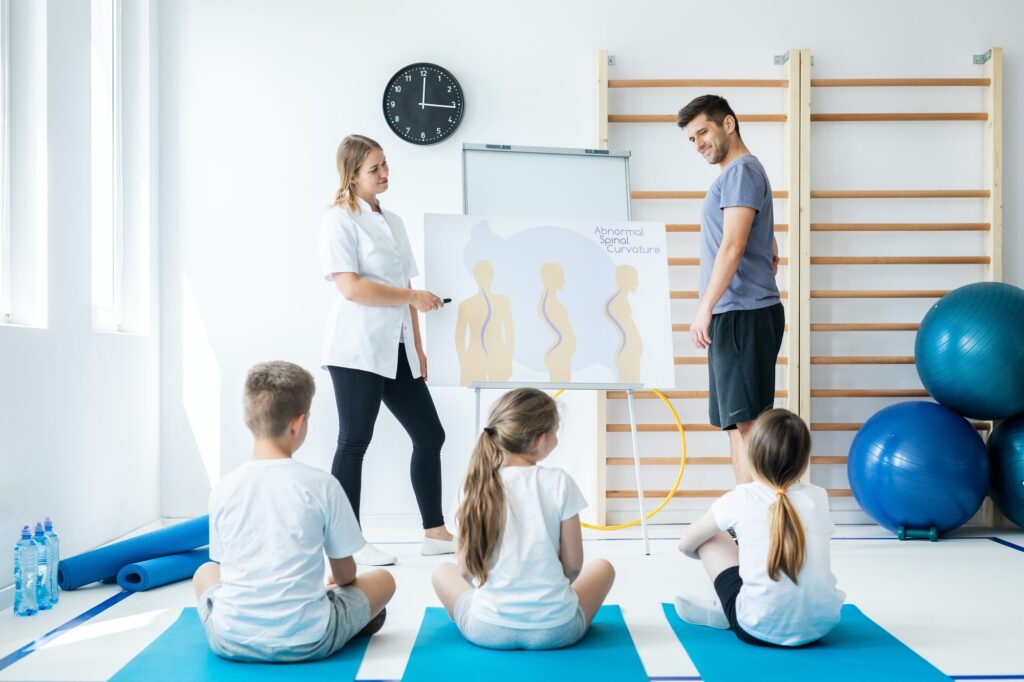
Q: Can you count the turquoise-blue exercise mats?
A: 3